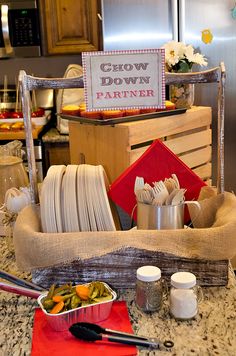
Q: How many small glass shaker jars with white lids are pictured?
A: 2